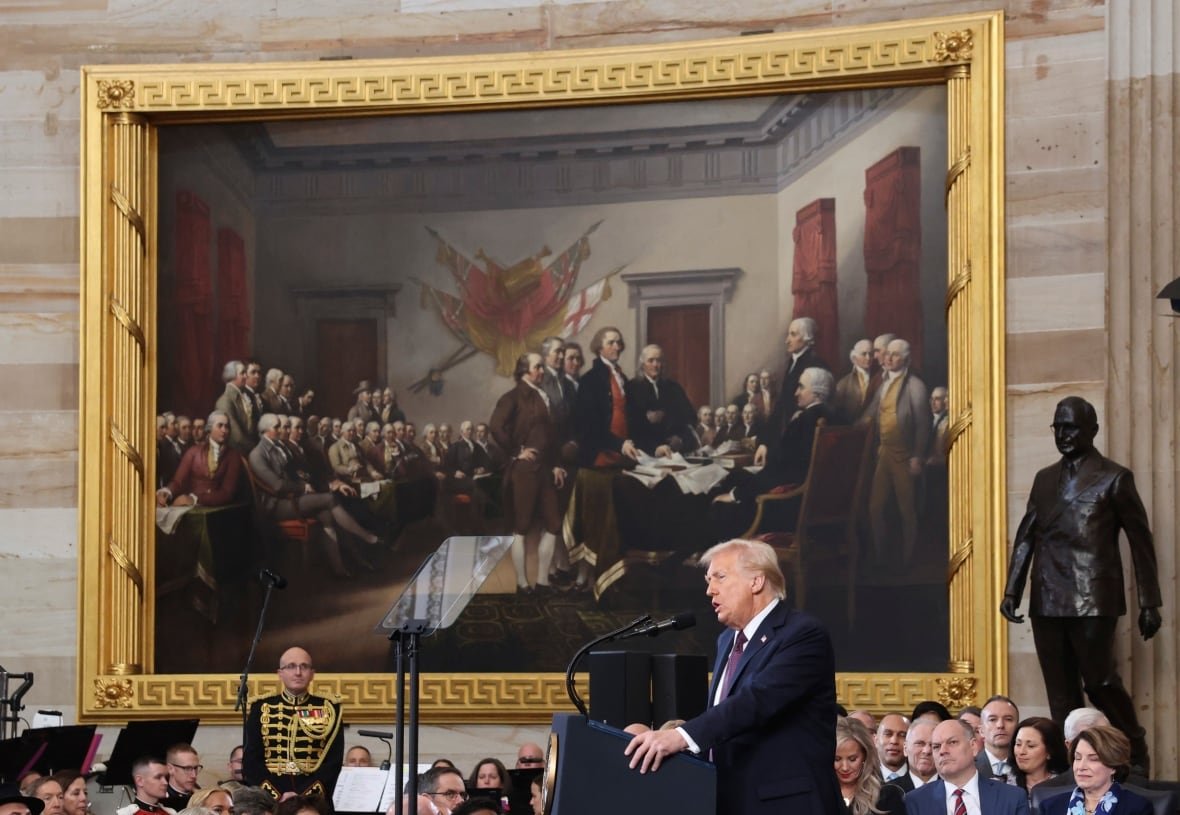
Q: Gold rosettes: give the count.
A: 4